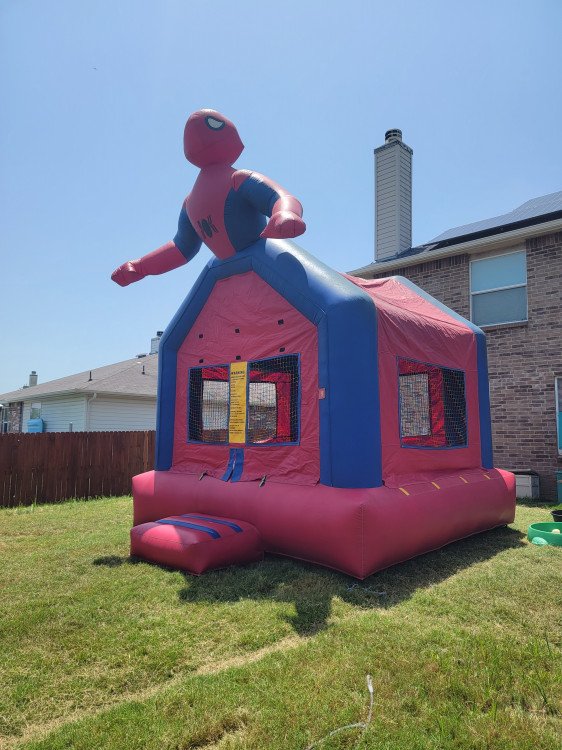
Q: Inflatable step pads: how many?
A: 1